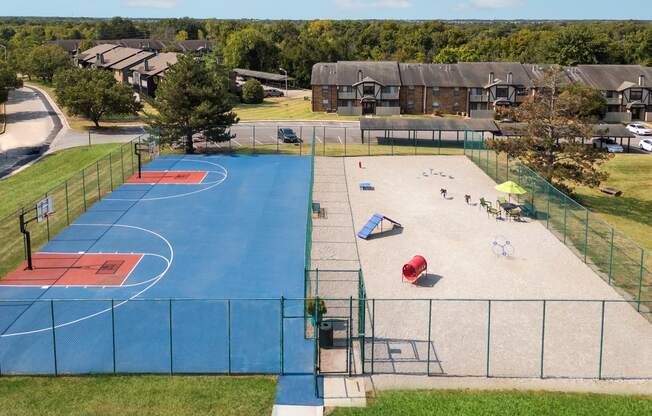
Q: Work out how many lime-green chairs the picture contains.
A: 4